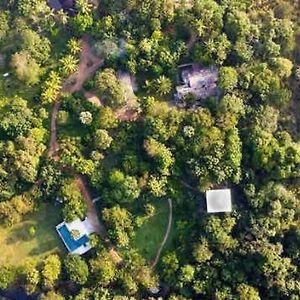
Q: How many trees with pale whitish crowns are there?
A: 2